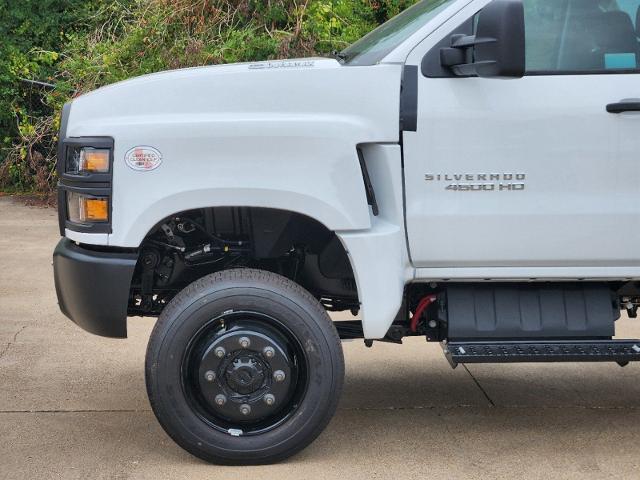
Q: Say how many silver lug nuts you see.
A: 8